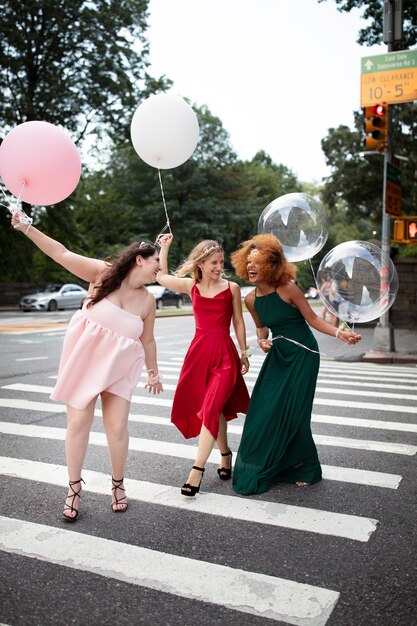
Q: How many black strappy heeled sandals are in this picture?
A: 4